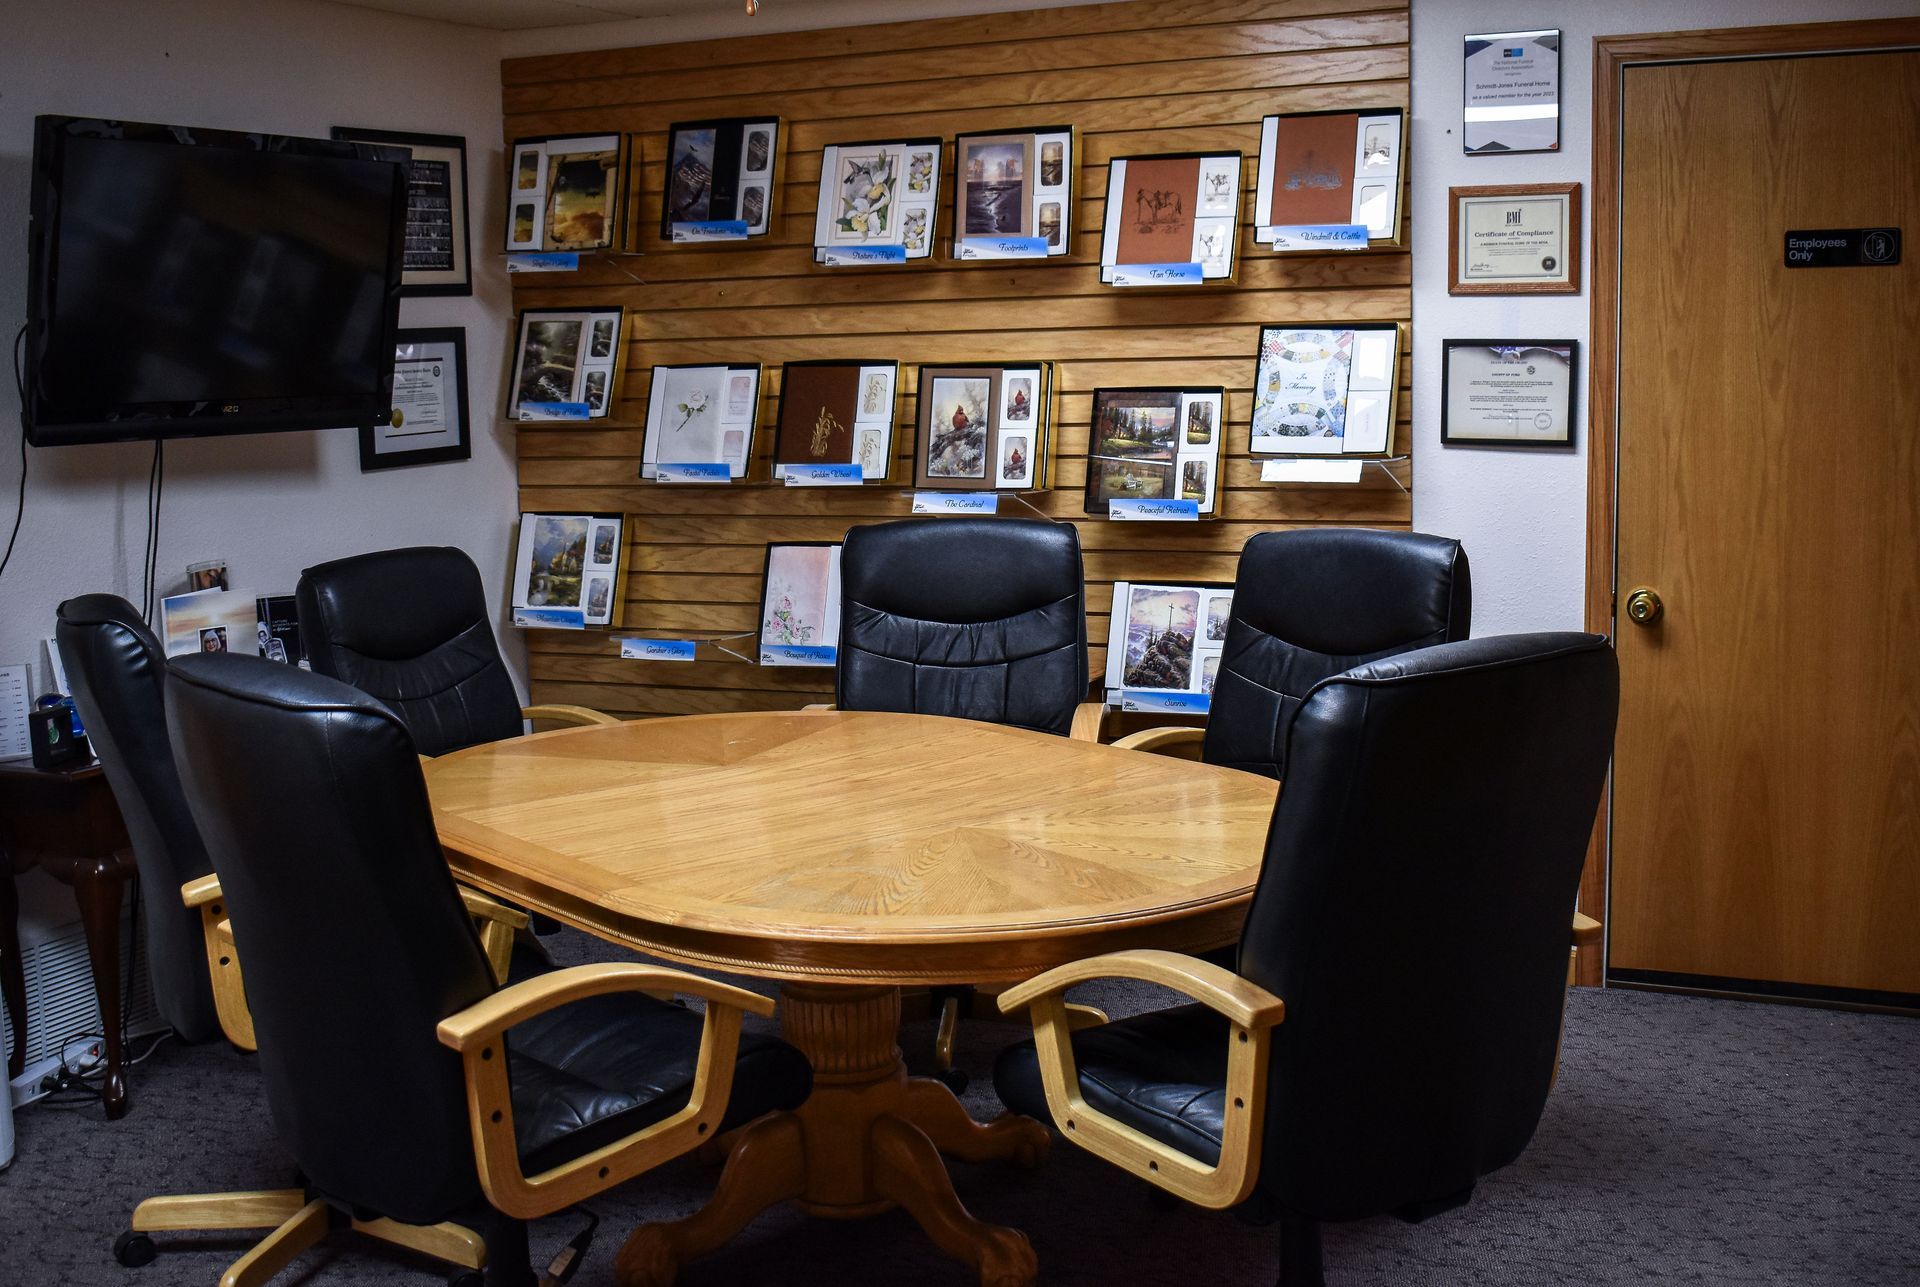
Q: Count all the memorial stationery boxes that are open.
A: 15